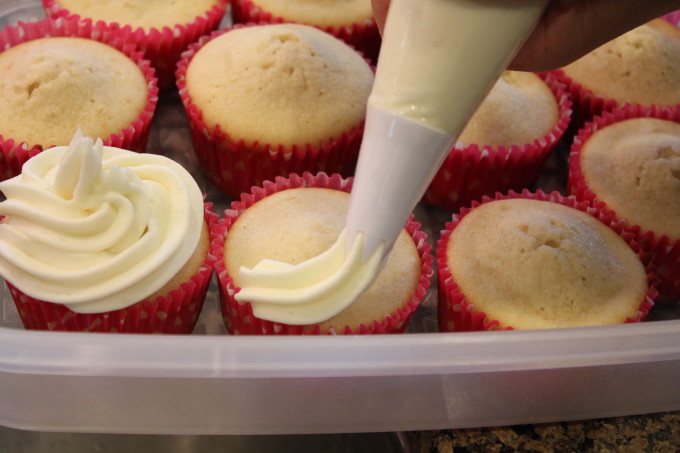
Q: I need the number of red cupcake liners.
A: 10